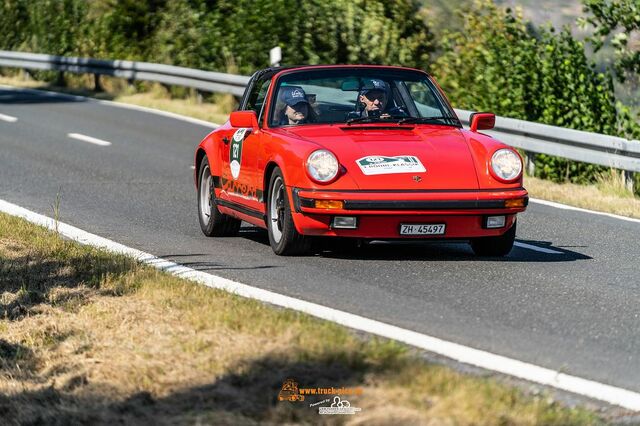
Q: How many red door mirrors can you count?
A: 2